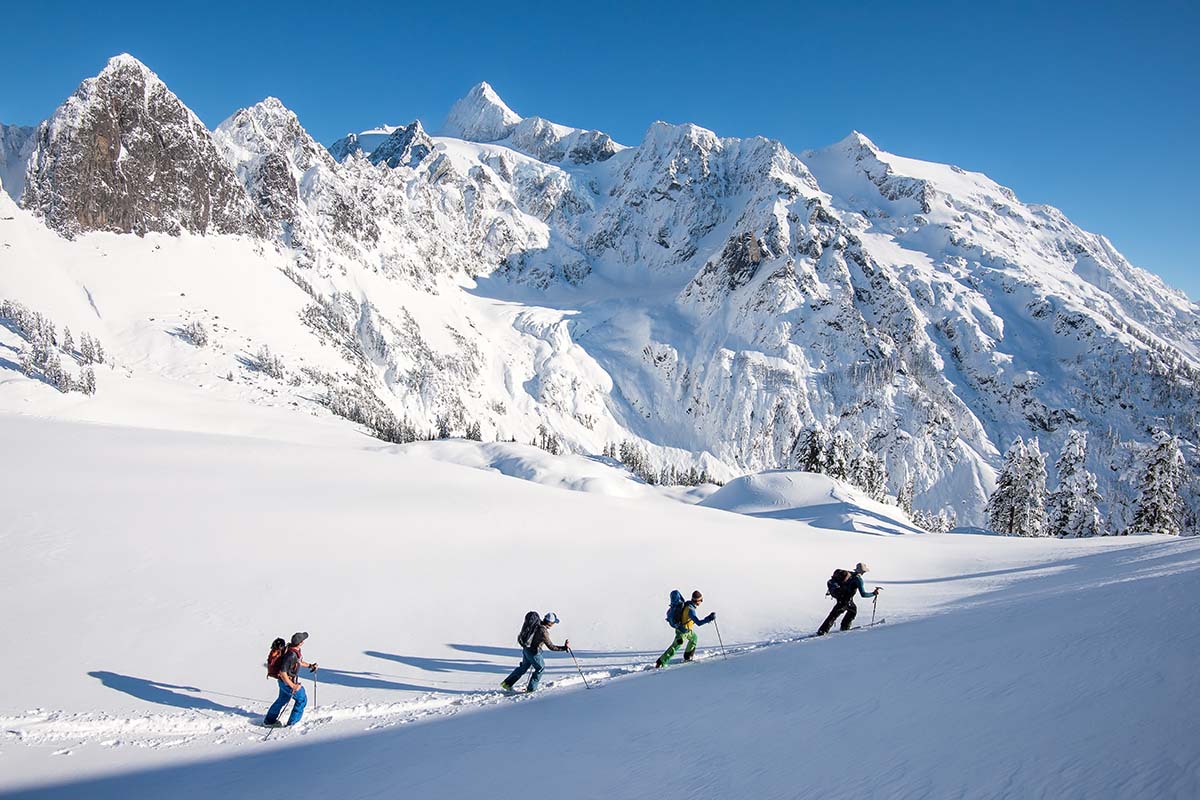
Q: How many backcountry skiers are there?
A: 4